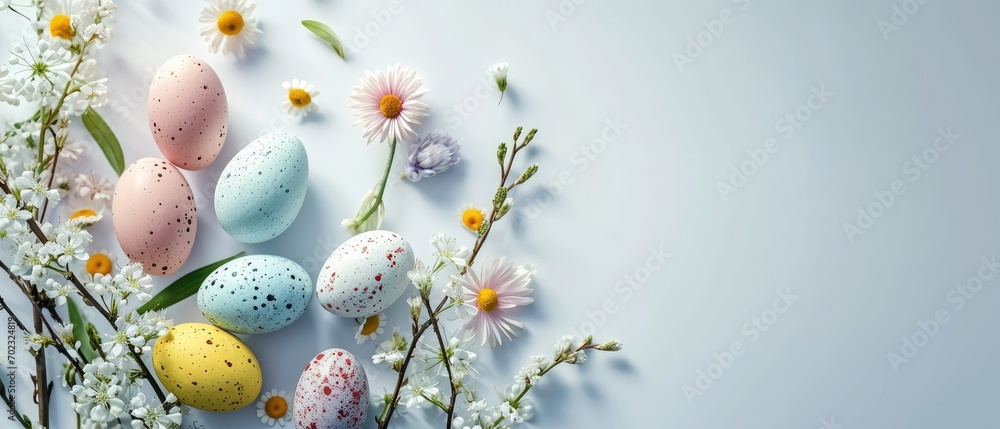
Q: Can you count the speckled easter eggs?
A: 7